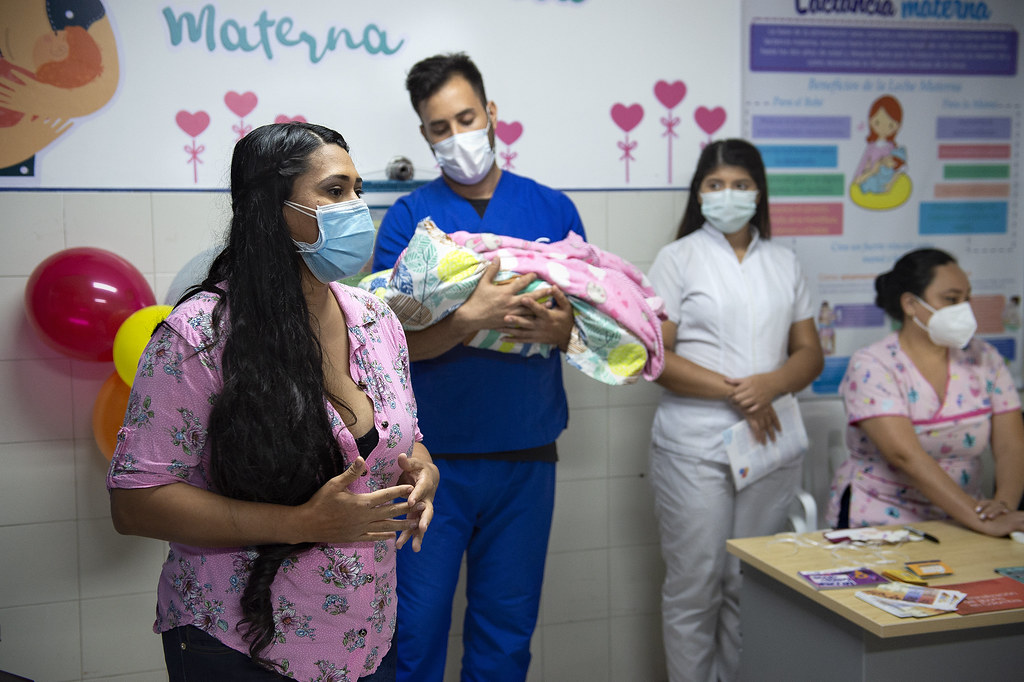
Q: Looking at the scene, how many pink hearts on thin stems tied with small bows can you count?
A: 7